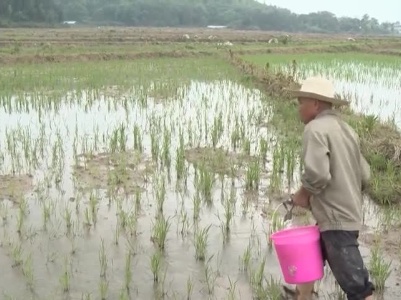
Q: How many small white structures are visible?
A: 2